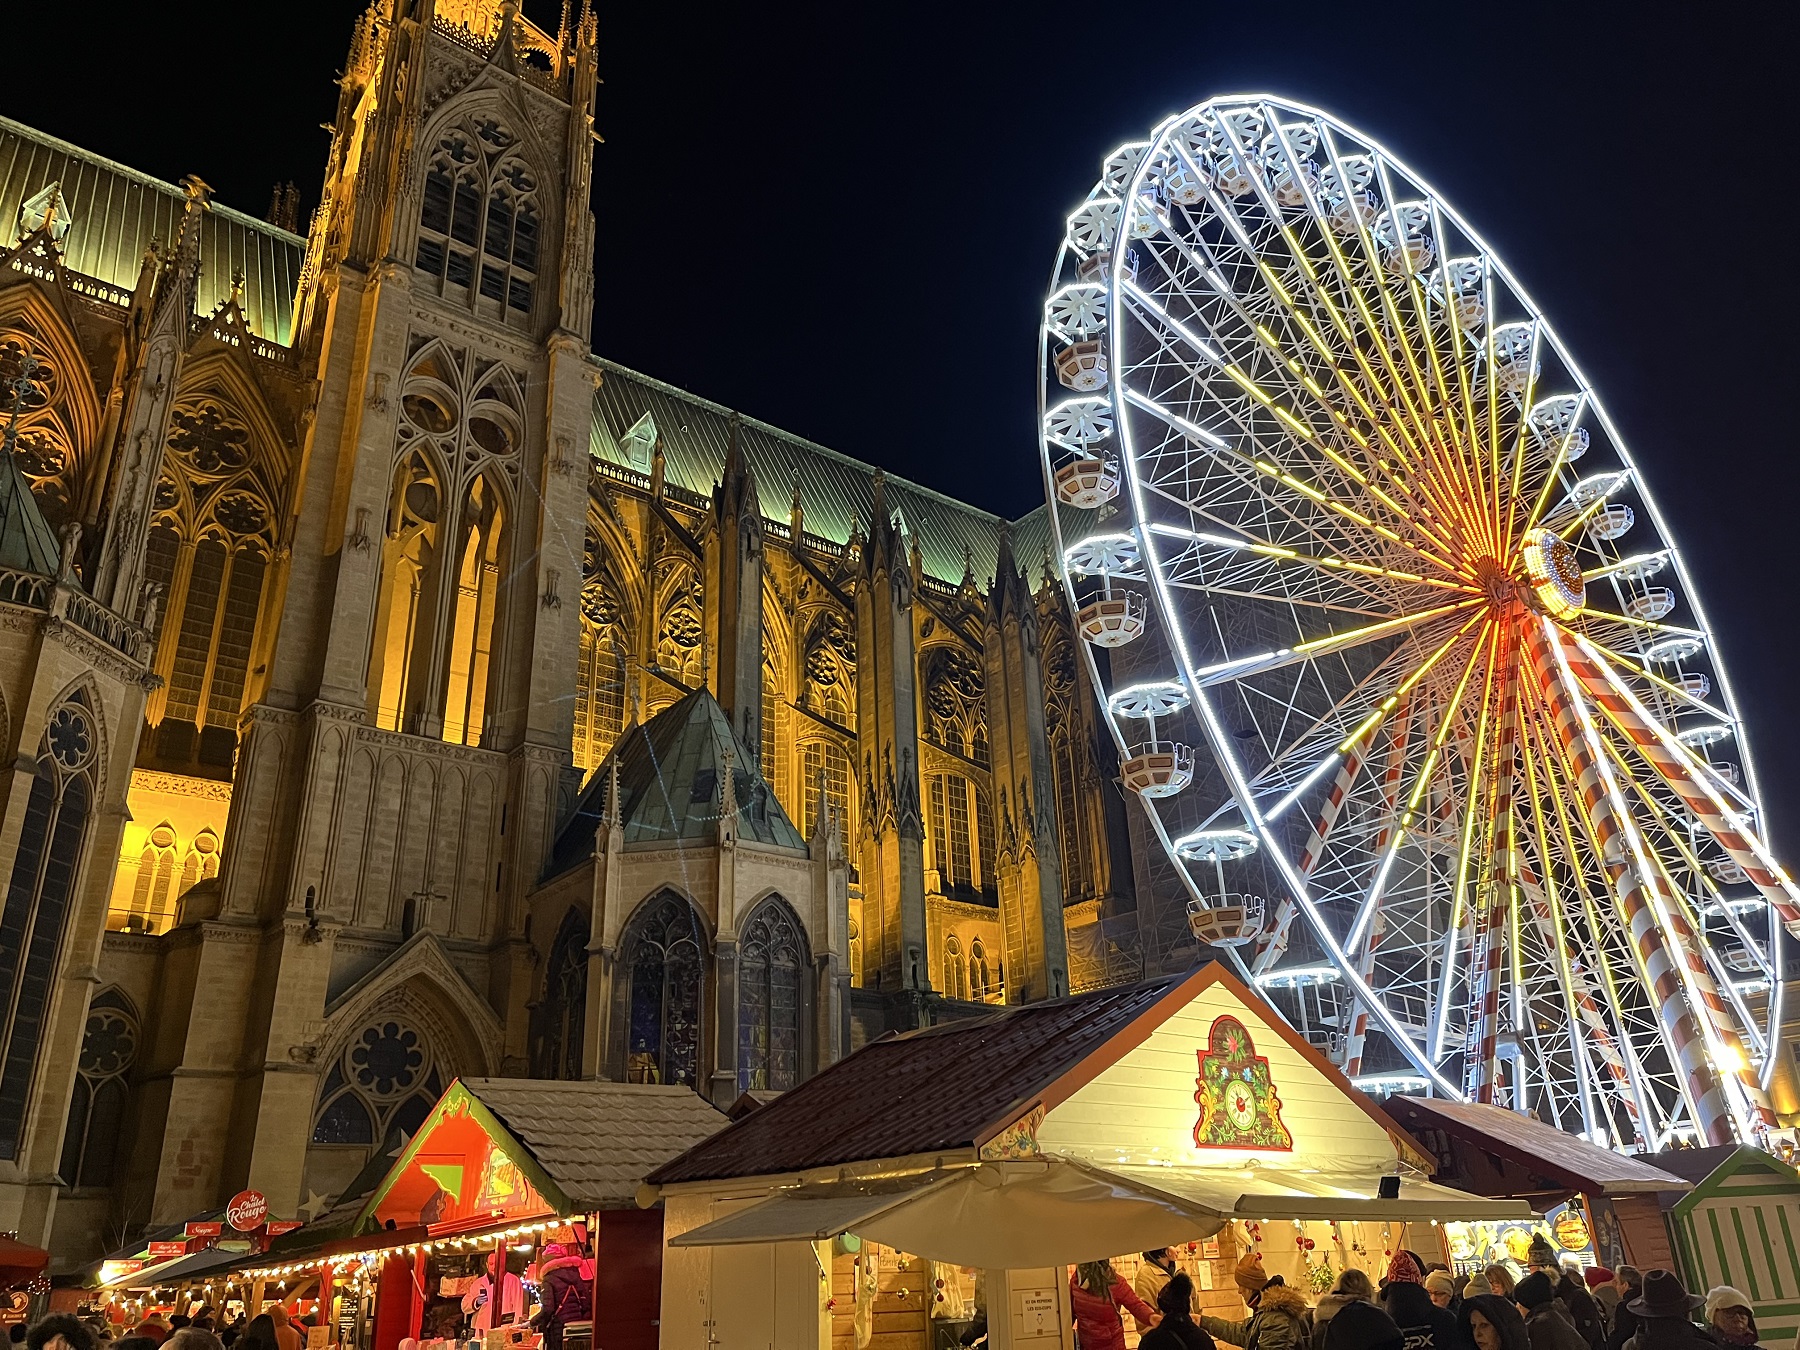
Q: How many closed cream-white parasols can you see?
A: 0